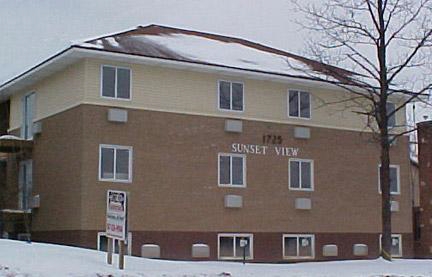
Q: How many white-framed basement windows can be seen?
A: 4